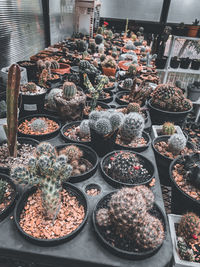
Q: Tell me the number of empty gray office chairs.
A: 0